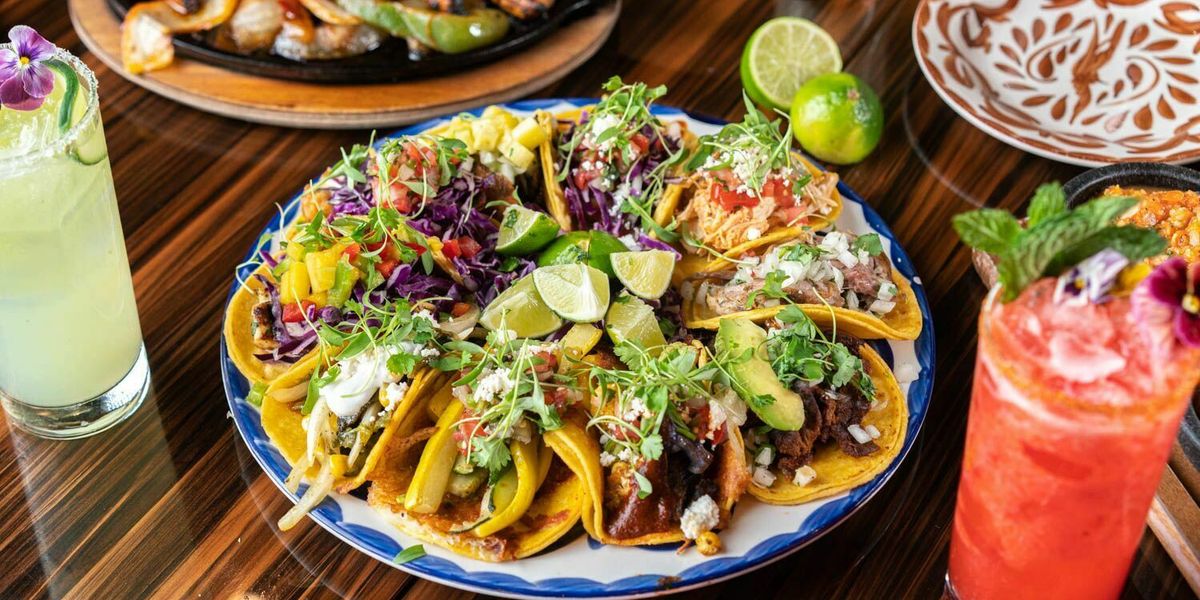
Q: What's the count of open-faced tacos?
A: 10